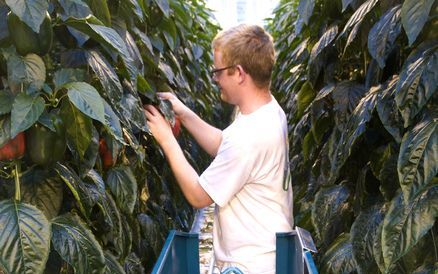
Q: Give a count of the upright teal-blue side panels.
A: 2